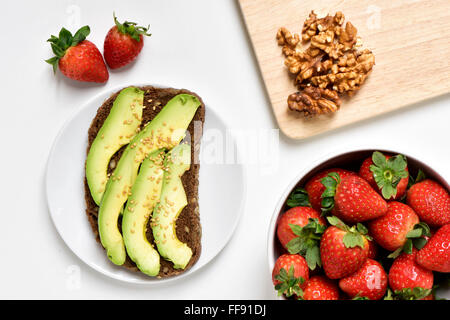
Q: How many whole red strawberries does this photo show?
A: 14